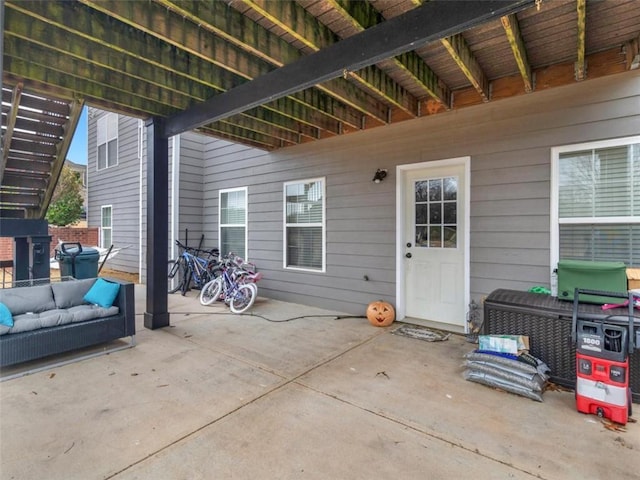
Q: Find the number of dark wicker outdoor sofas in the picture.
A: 1